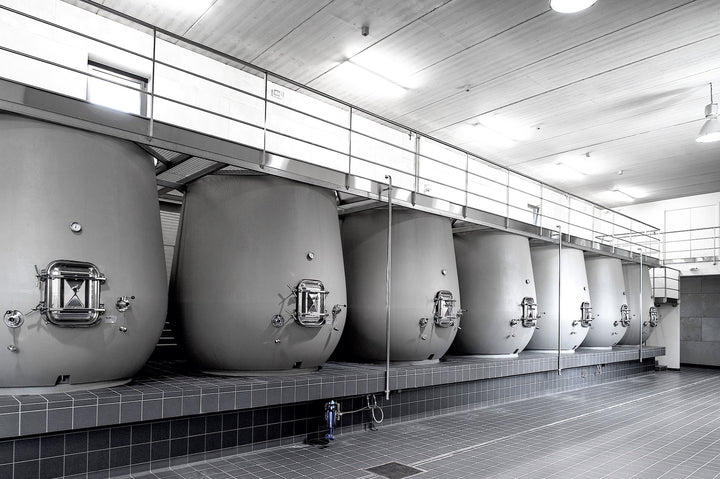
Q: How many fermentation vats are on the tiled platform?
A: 7